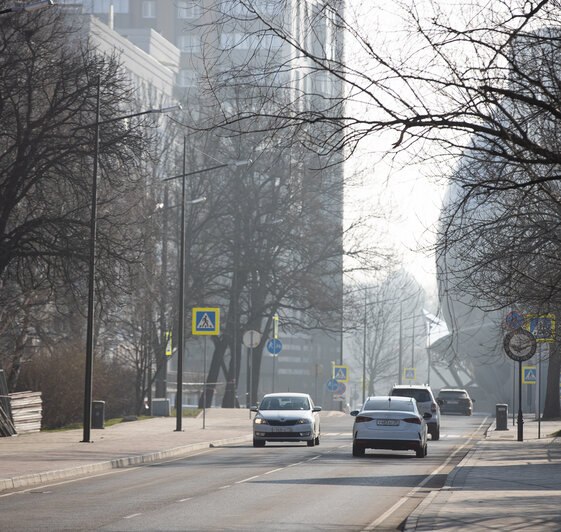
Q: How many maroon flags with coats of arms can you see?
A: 0